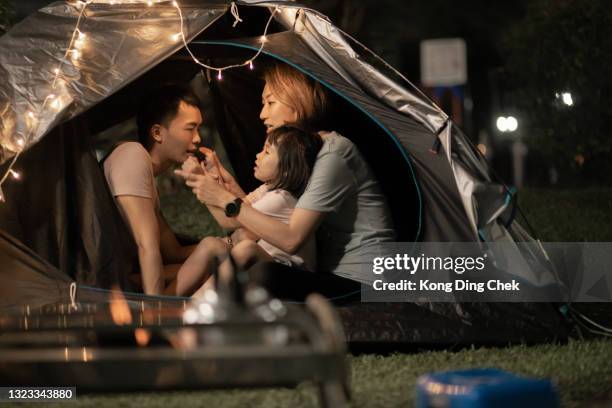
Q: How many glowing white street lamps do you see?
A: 3